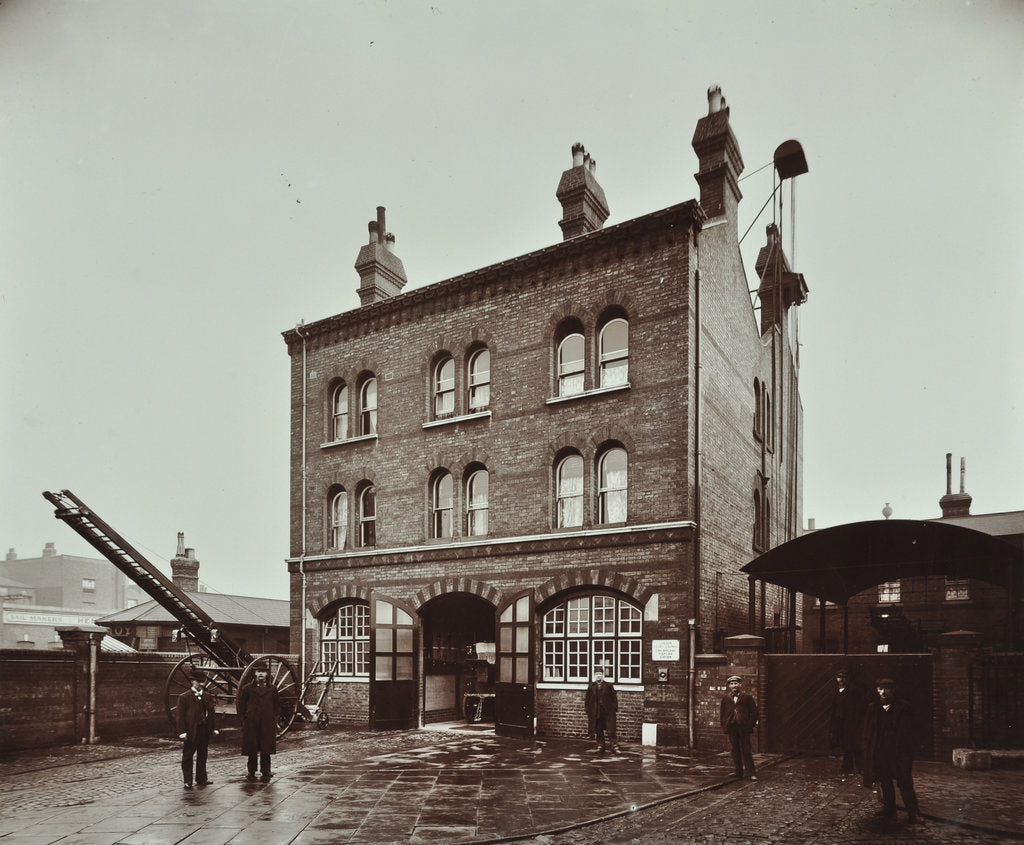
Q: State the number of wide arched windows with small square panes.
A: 2